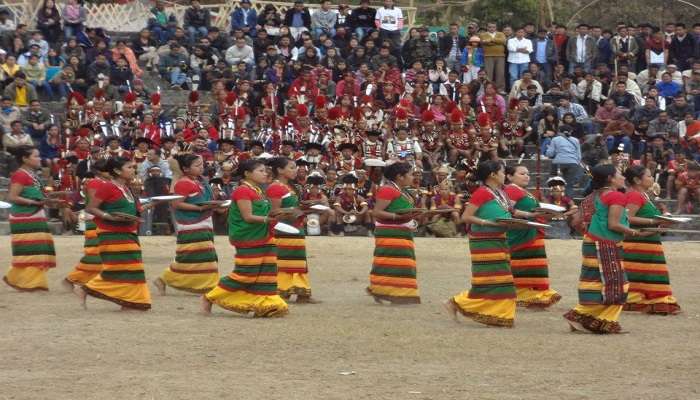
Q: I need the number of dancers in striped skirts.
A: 11